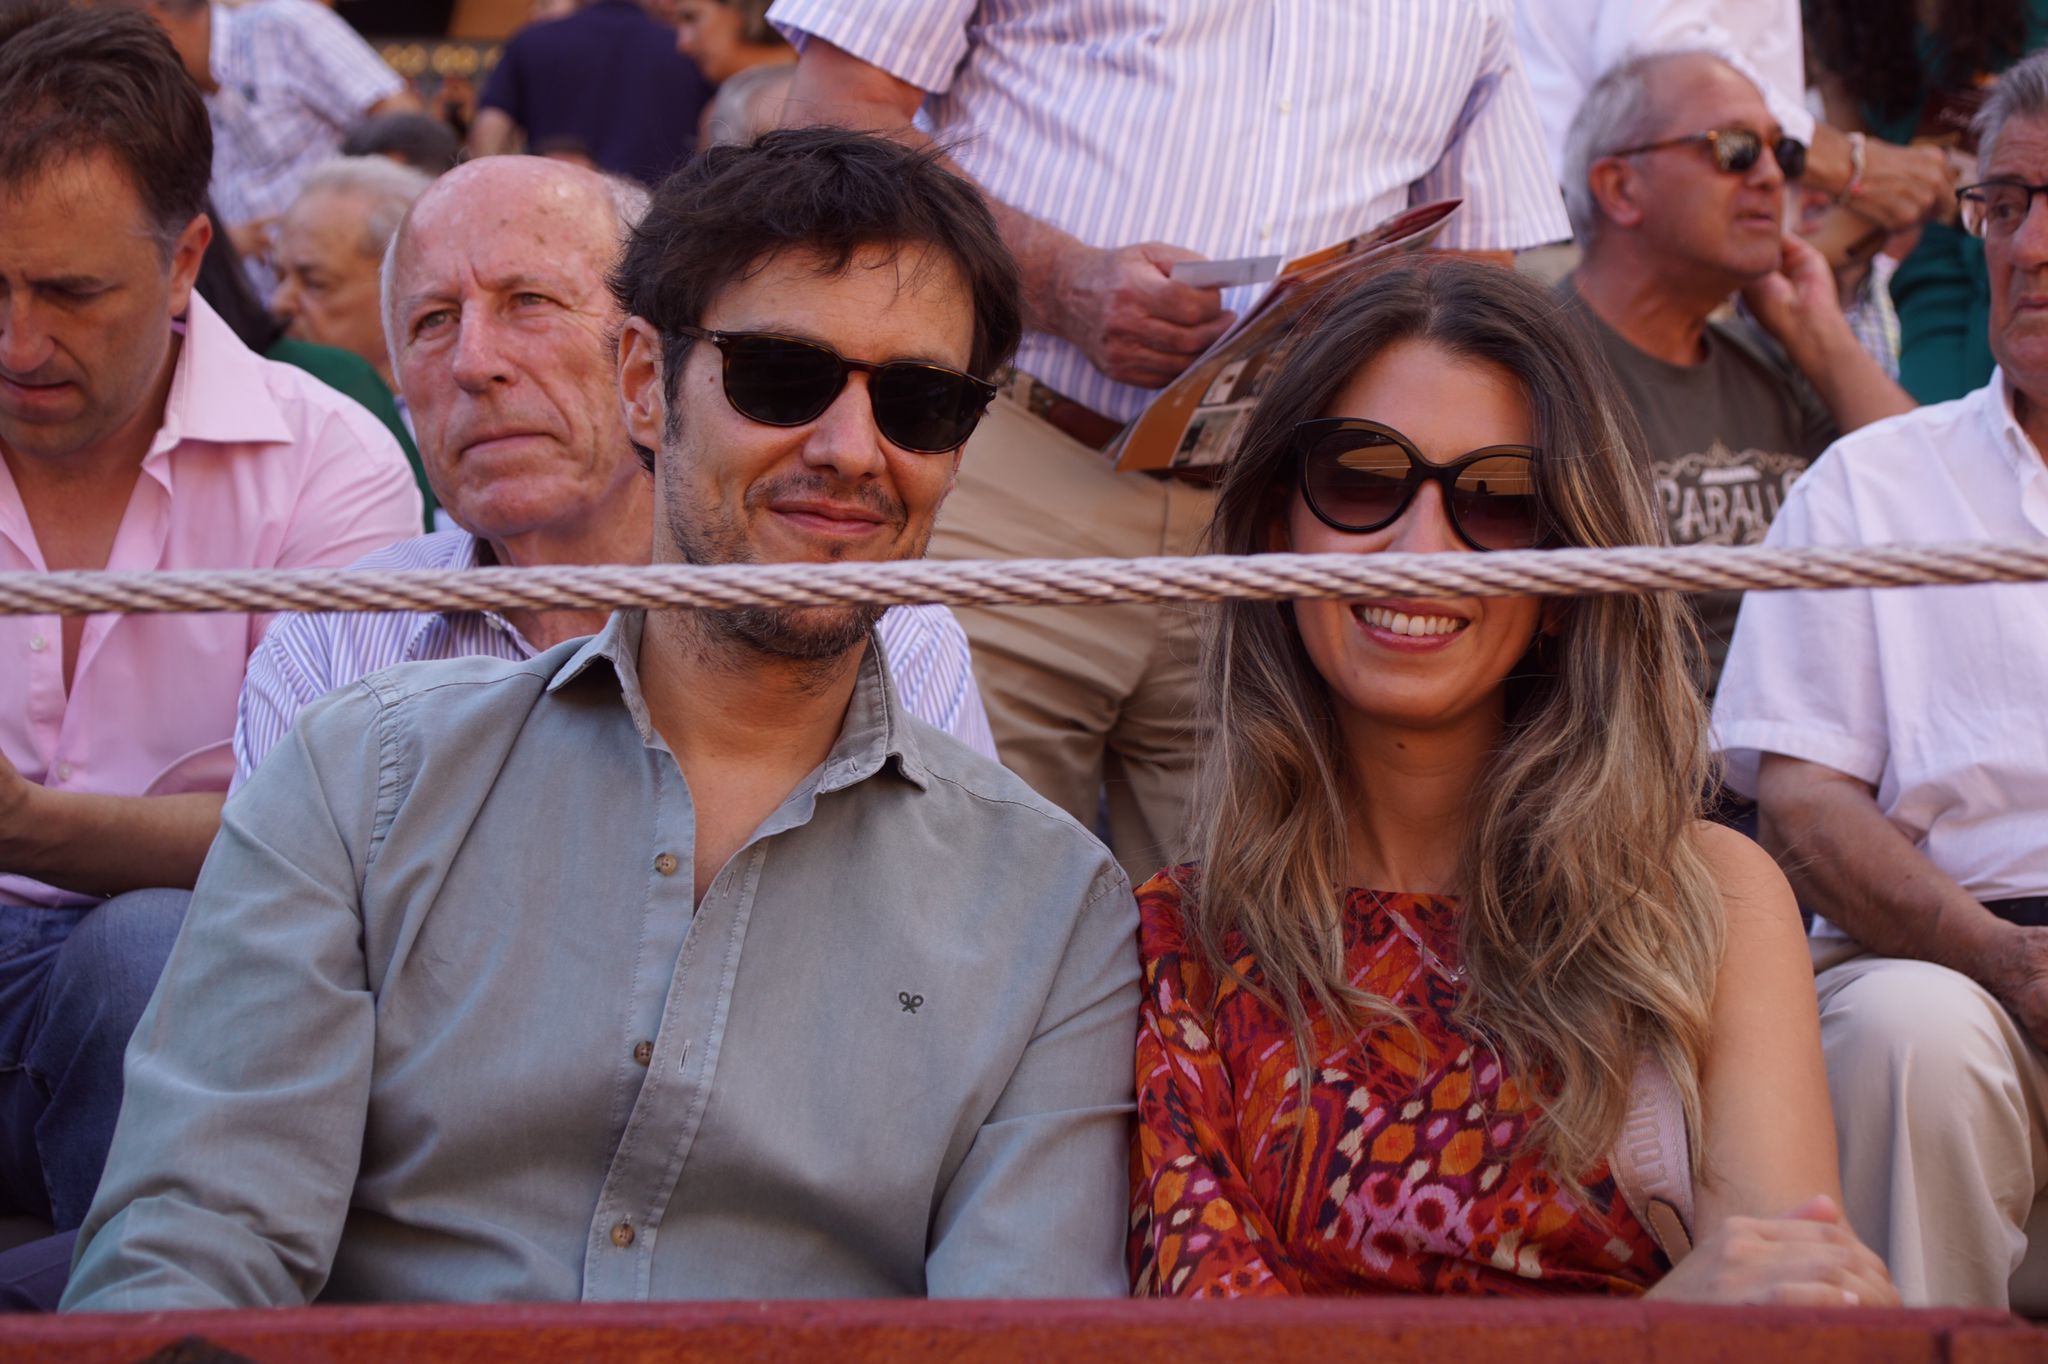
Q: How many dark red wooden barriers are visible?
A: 1